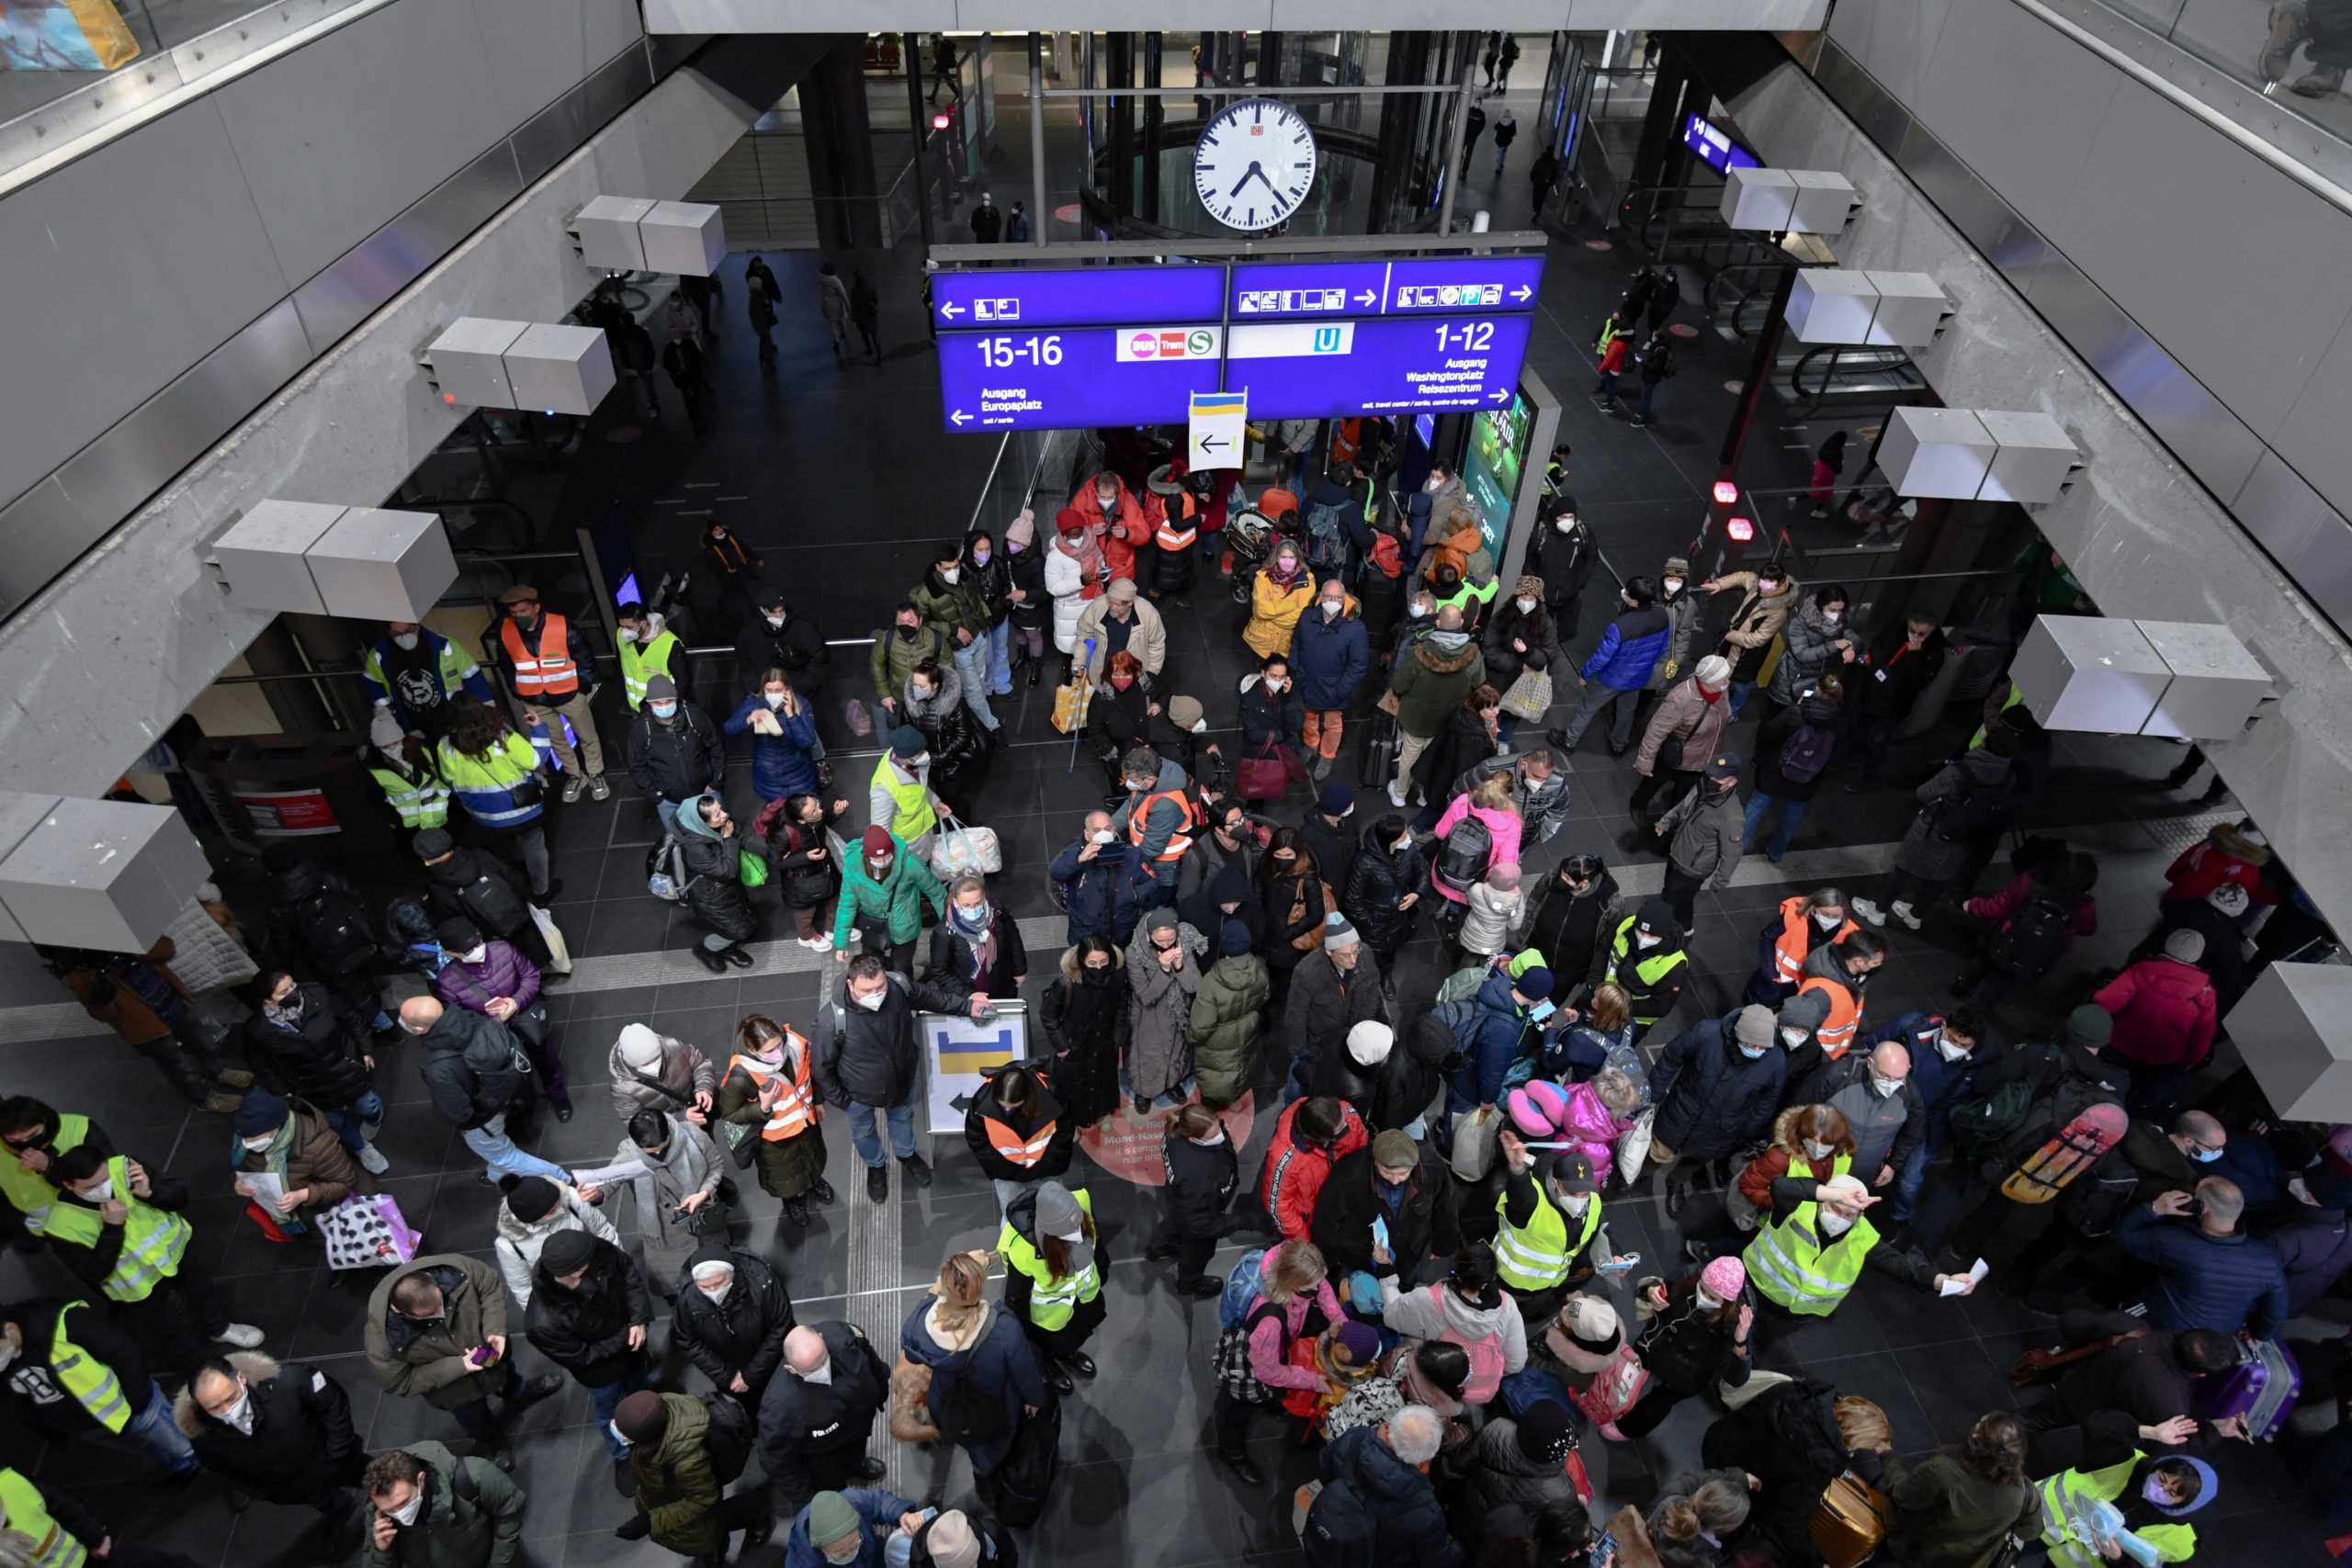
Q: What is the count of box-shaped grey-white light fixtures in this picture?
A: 9